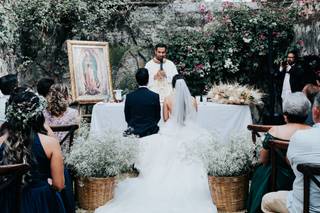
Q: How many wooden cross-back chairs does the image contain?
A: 5